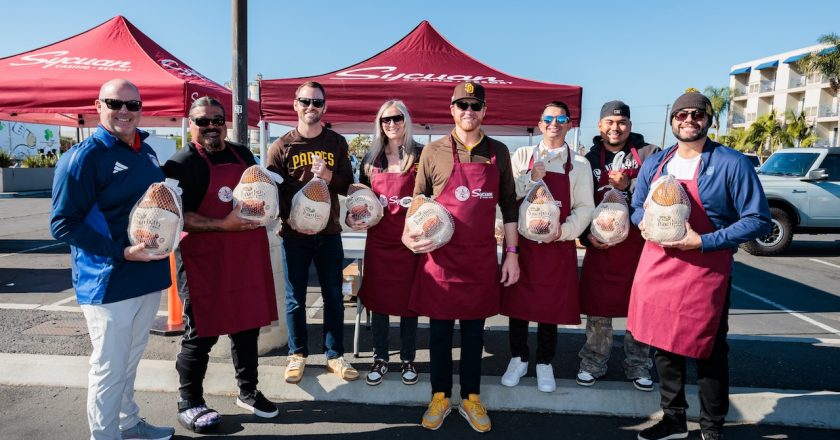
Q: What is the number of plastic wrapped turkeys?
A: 8